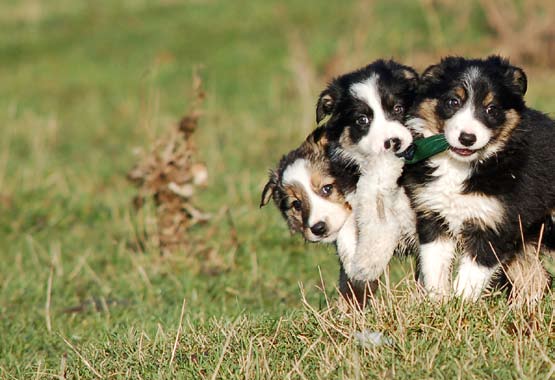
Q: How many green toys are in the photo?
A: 1